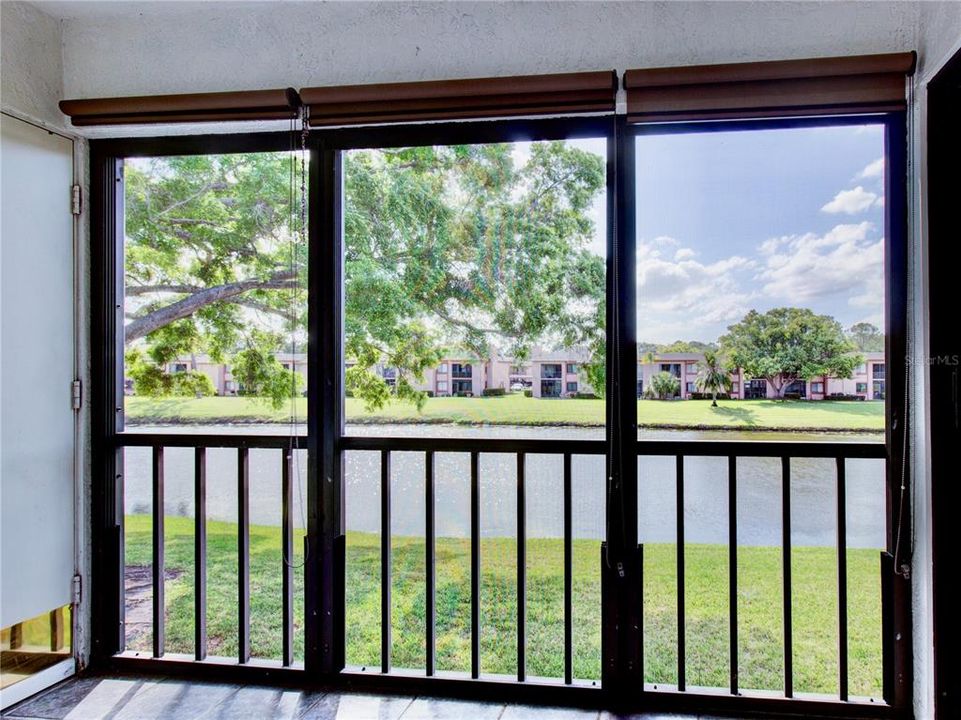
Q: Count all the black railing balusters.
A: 13